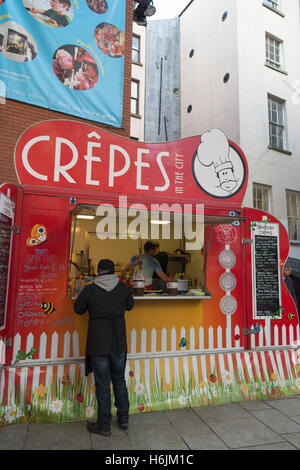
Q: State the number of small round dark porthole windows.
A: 4